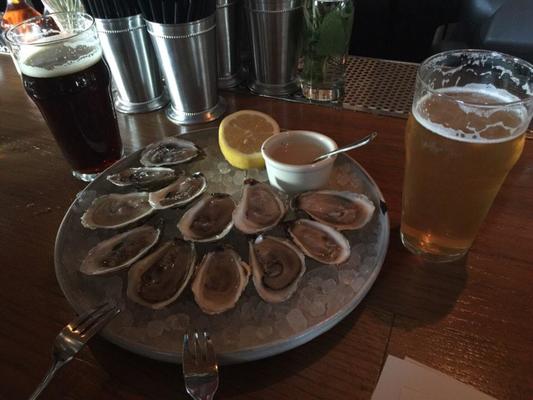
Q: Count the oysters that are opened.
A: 12